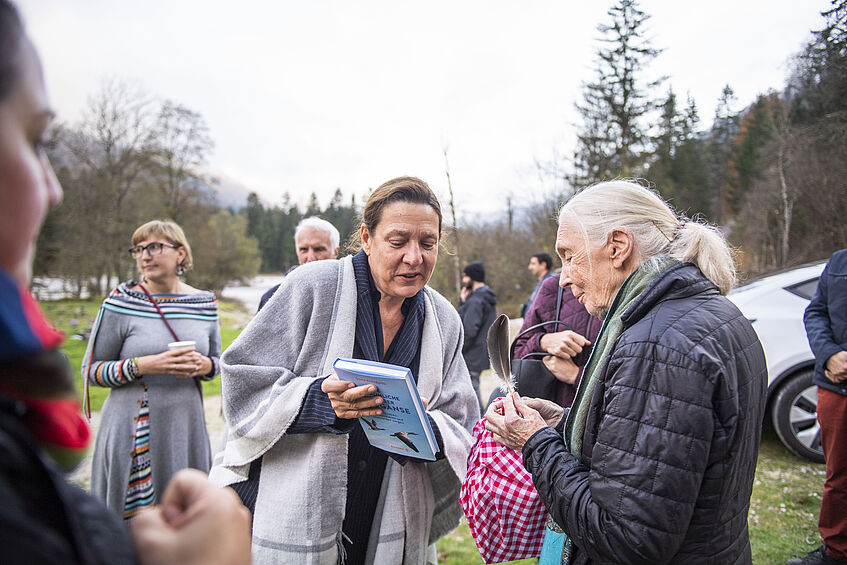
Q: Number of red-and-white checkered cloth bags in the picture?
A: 1